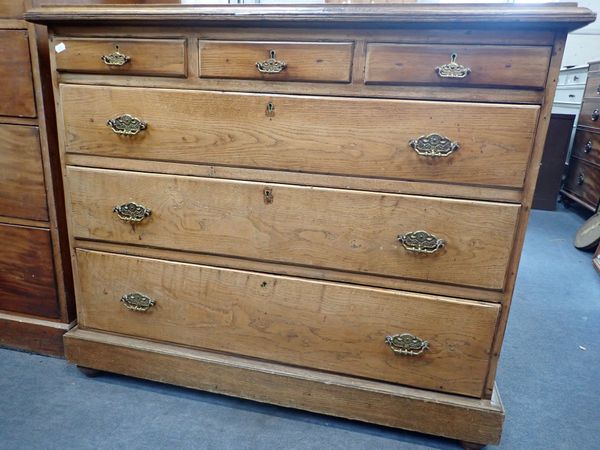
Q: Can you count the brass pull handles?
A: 9